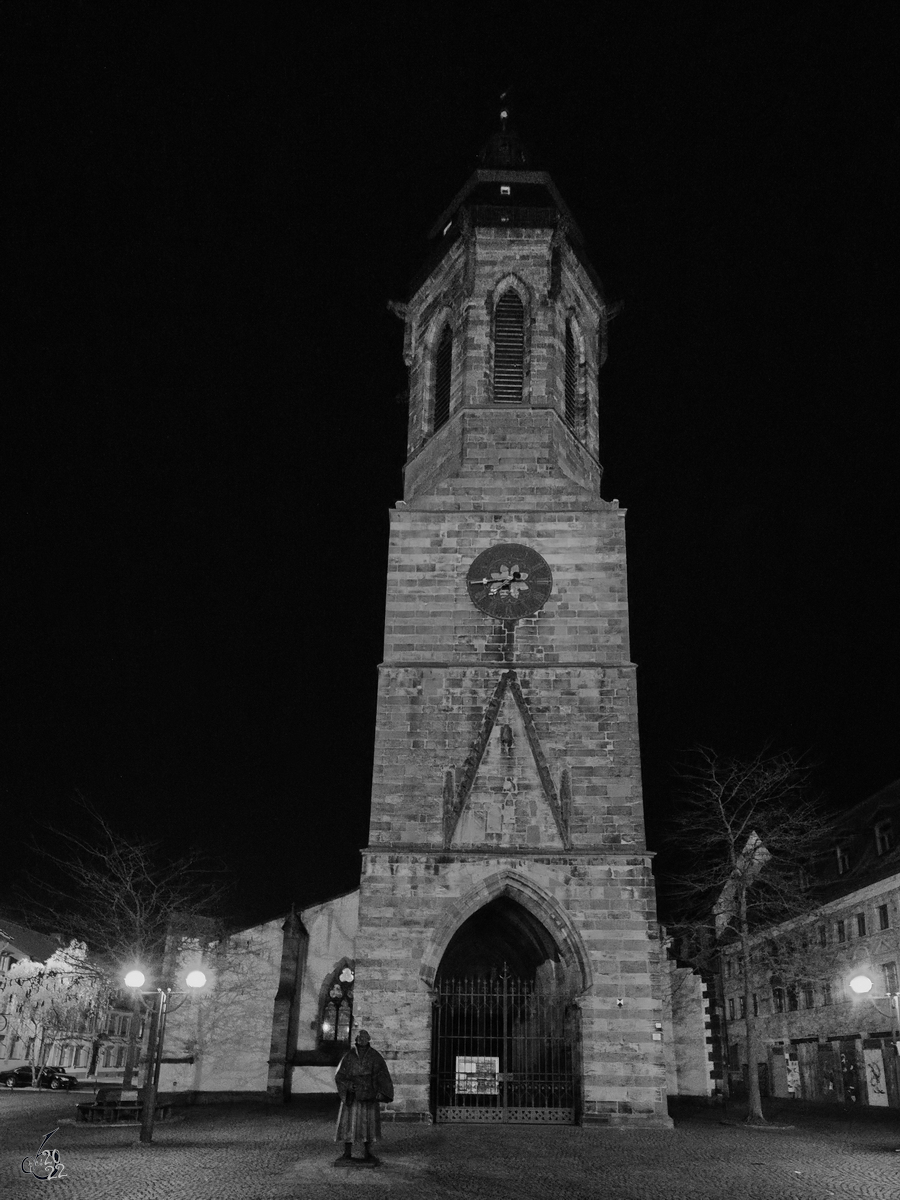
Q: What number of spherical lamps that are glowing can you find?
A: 3